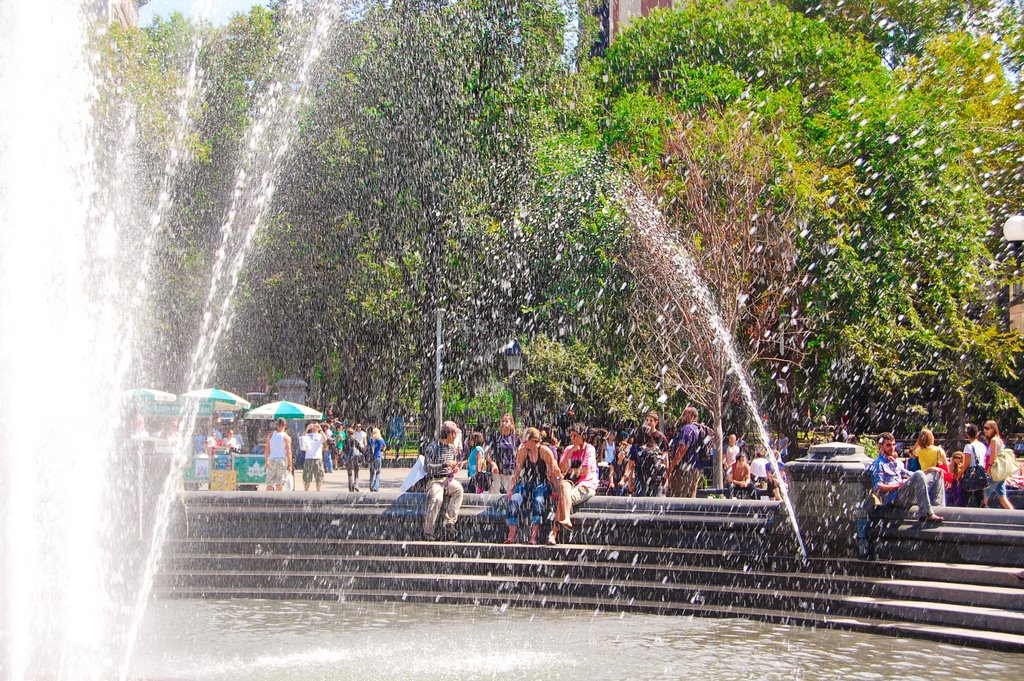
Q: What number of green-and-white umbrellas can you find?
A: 3